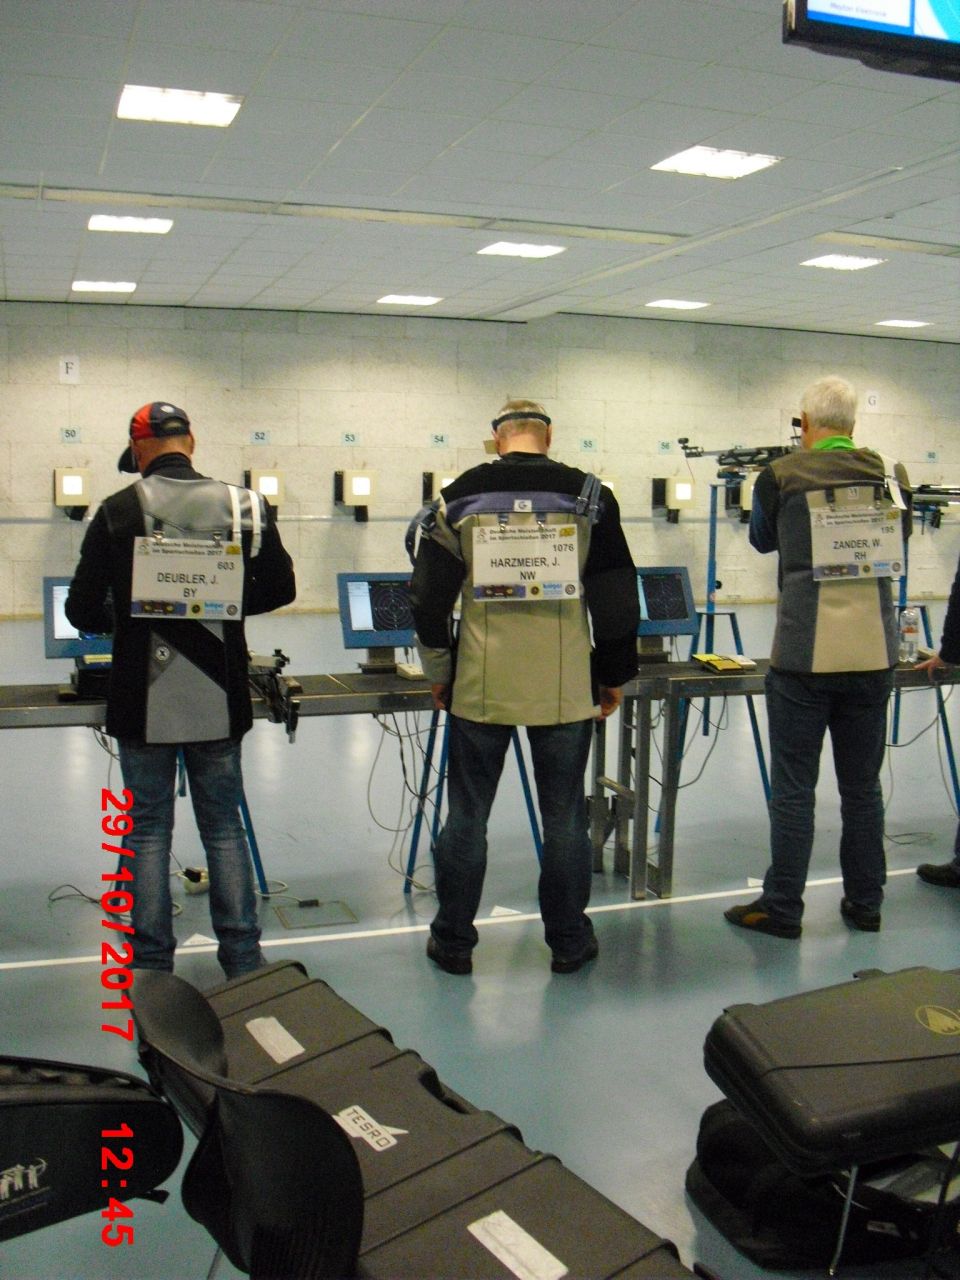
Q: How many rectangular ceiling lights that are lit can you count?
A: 9